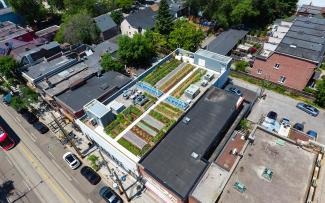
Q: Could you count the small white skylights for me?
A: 2